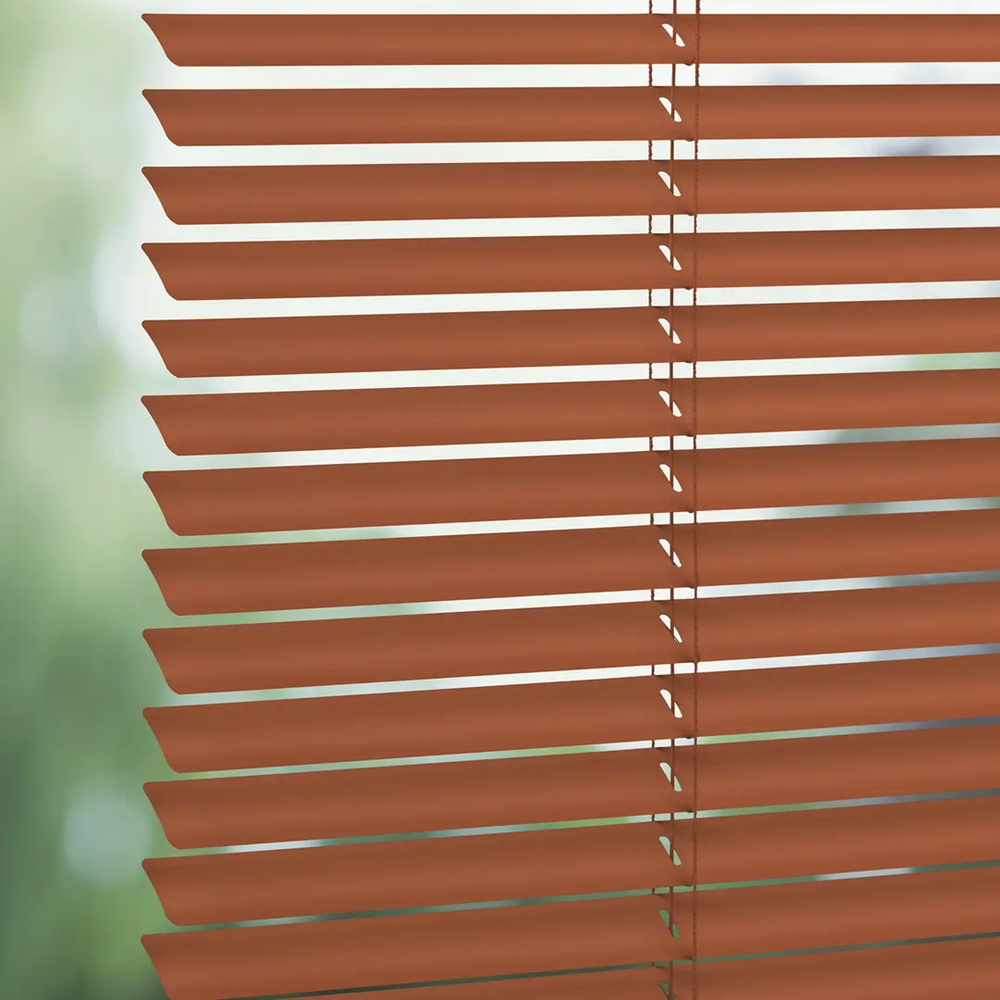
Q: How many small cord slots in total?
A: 14